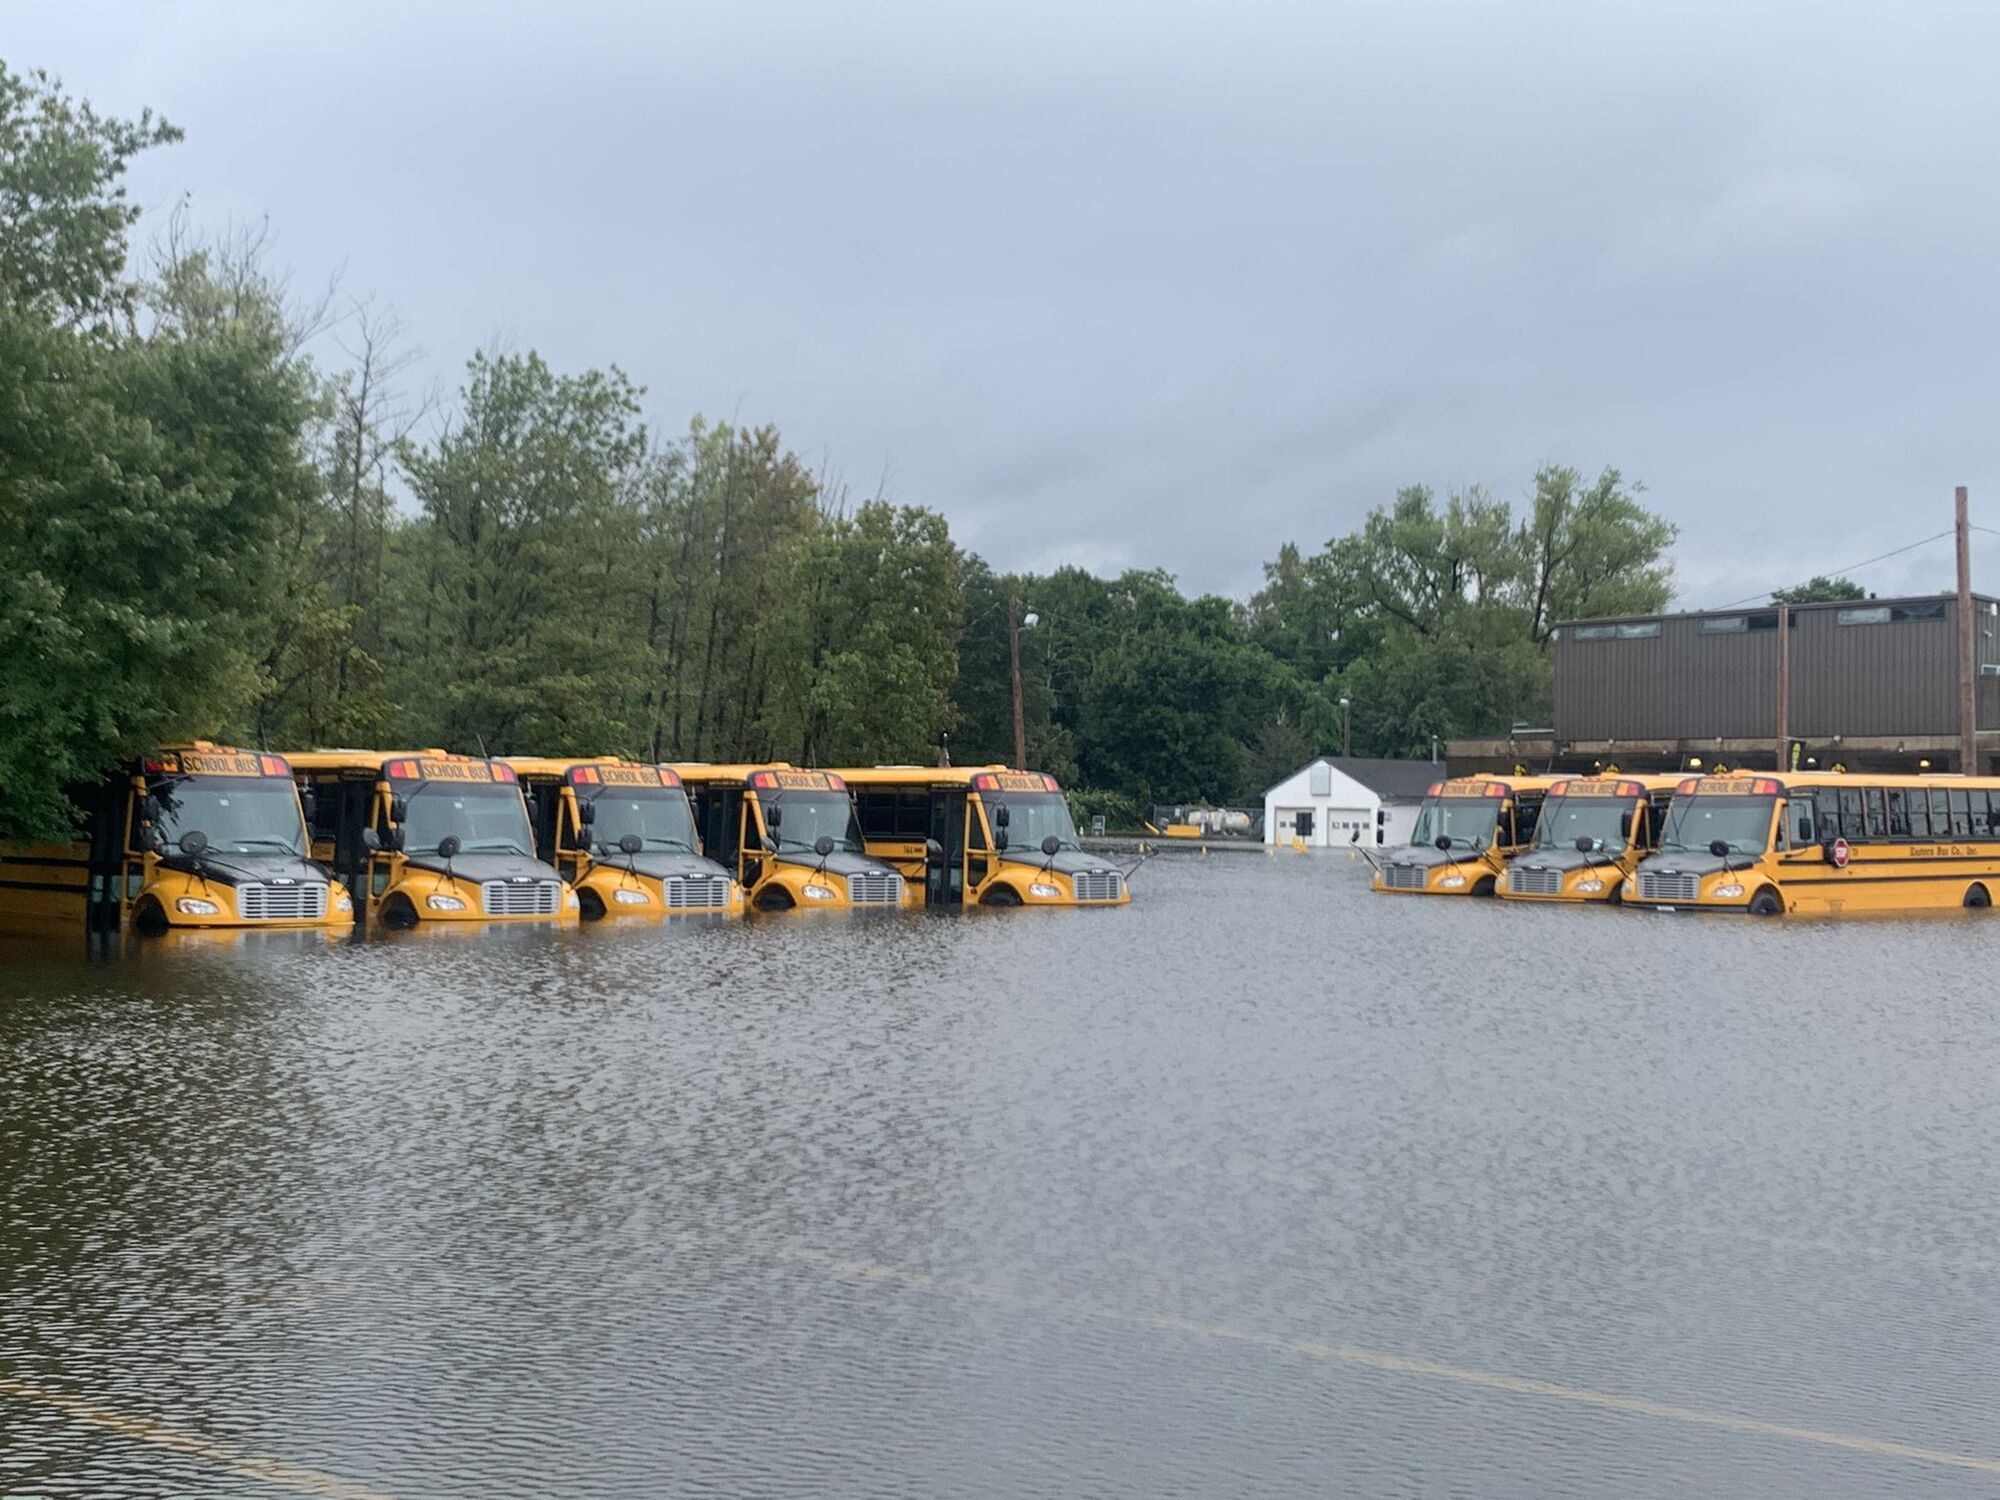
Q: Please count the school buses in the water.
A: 8